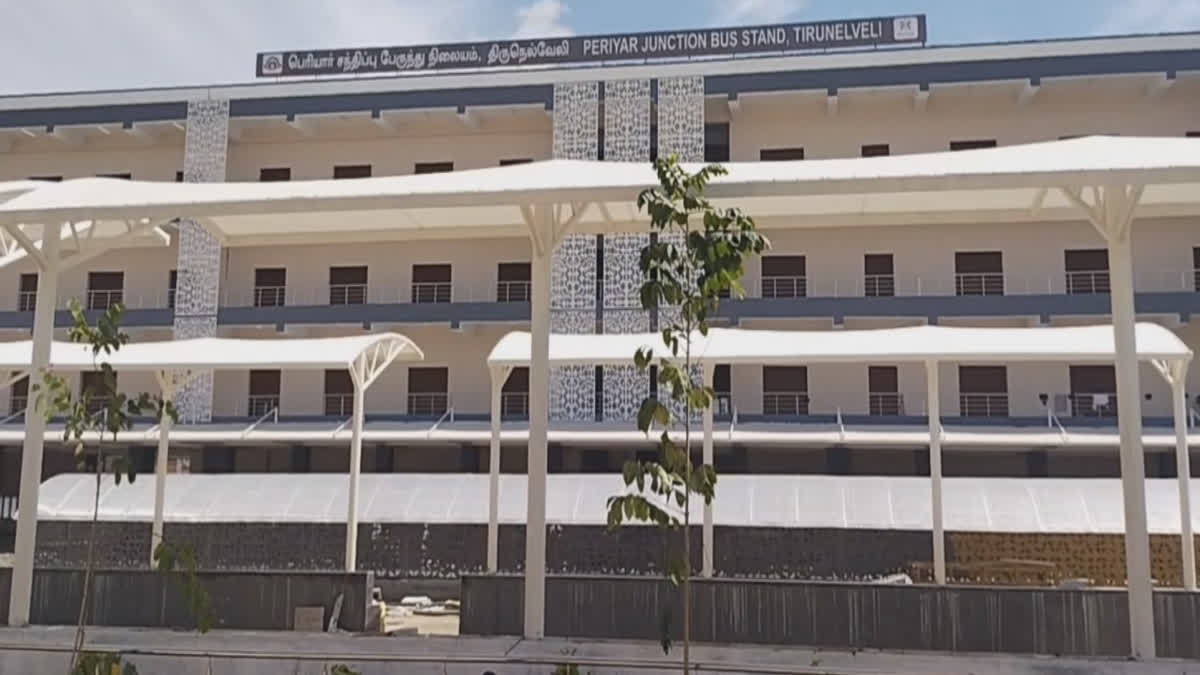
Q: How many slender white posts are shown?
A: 9